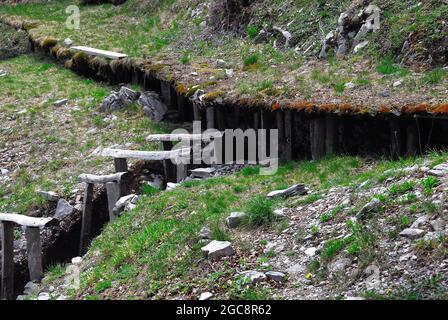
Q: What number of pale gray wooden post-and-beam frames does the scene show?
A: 4